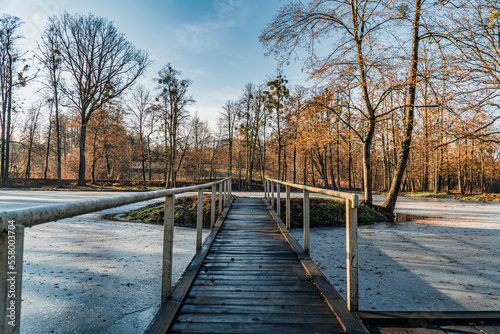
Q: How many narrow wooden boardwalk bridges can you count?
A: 1